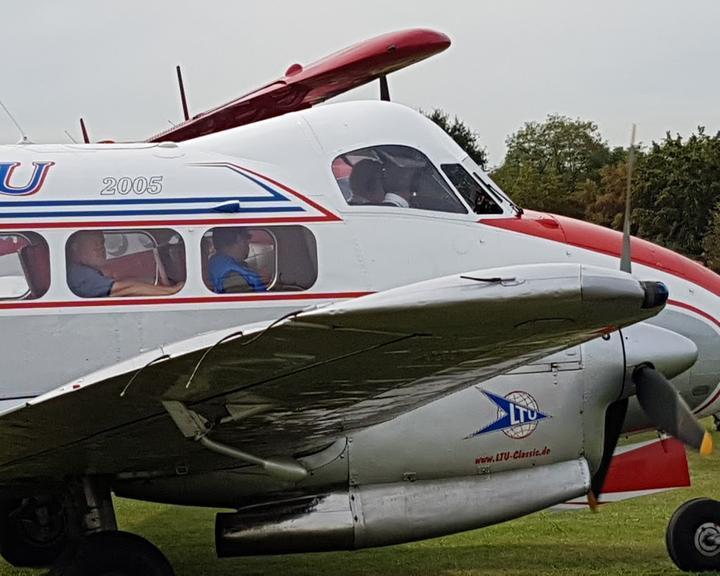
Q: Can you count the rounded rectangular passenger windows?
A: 3